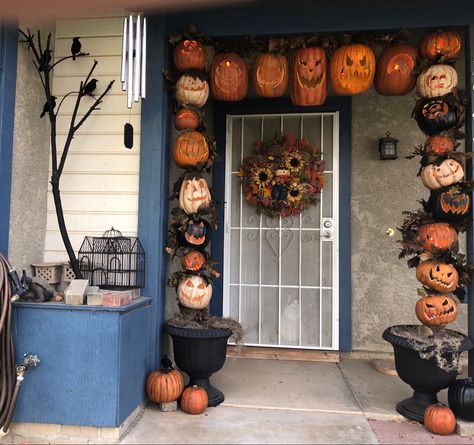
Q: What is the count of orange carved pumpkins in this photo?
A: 14